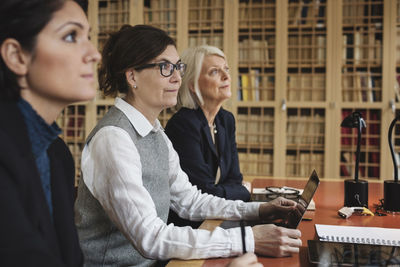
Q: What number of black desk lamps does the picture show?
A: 2